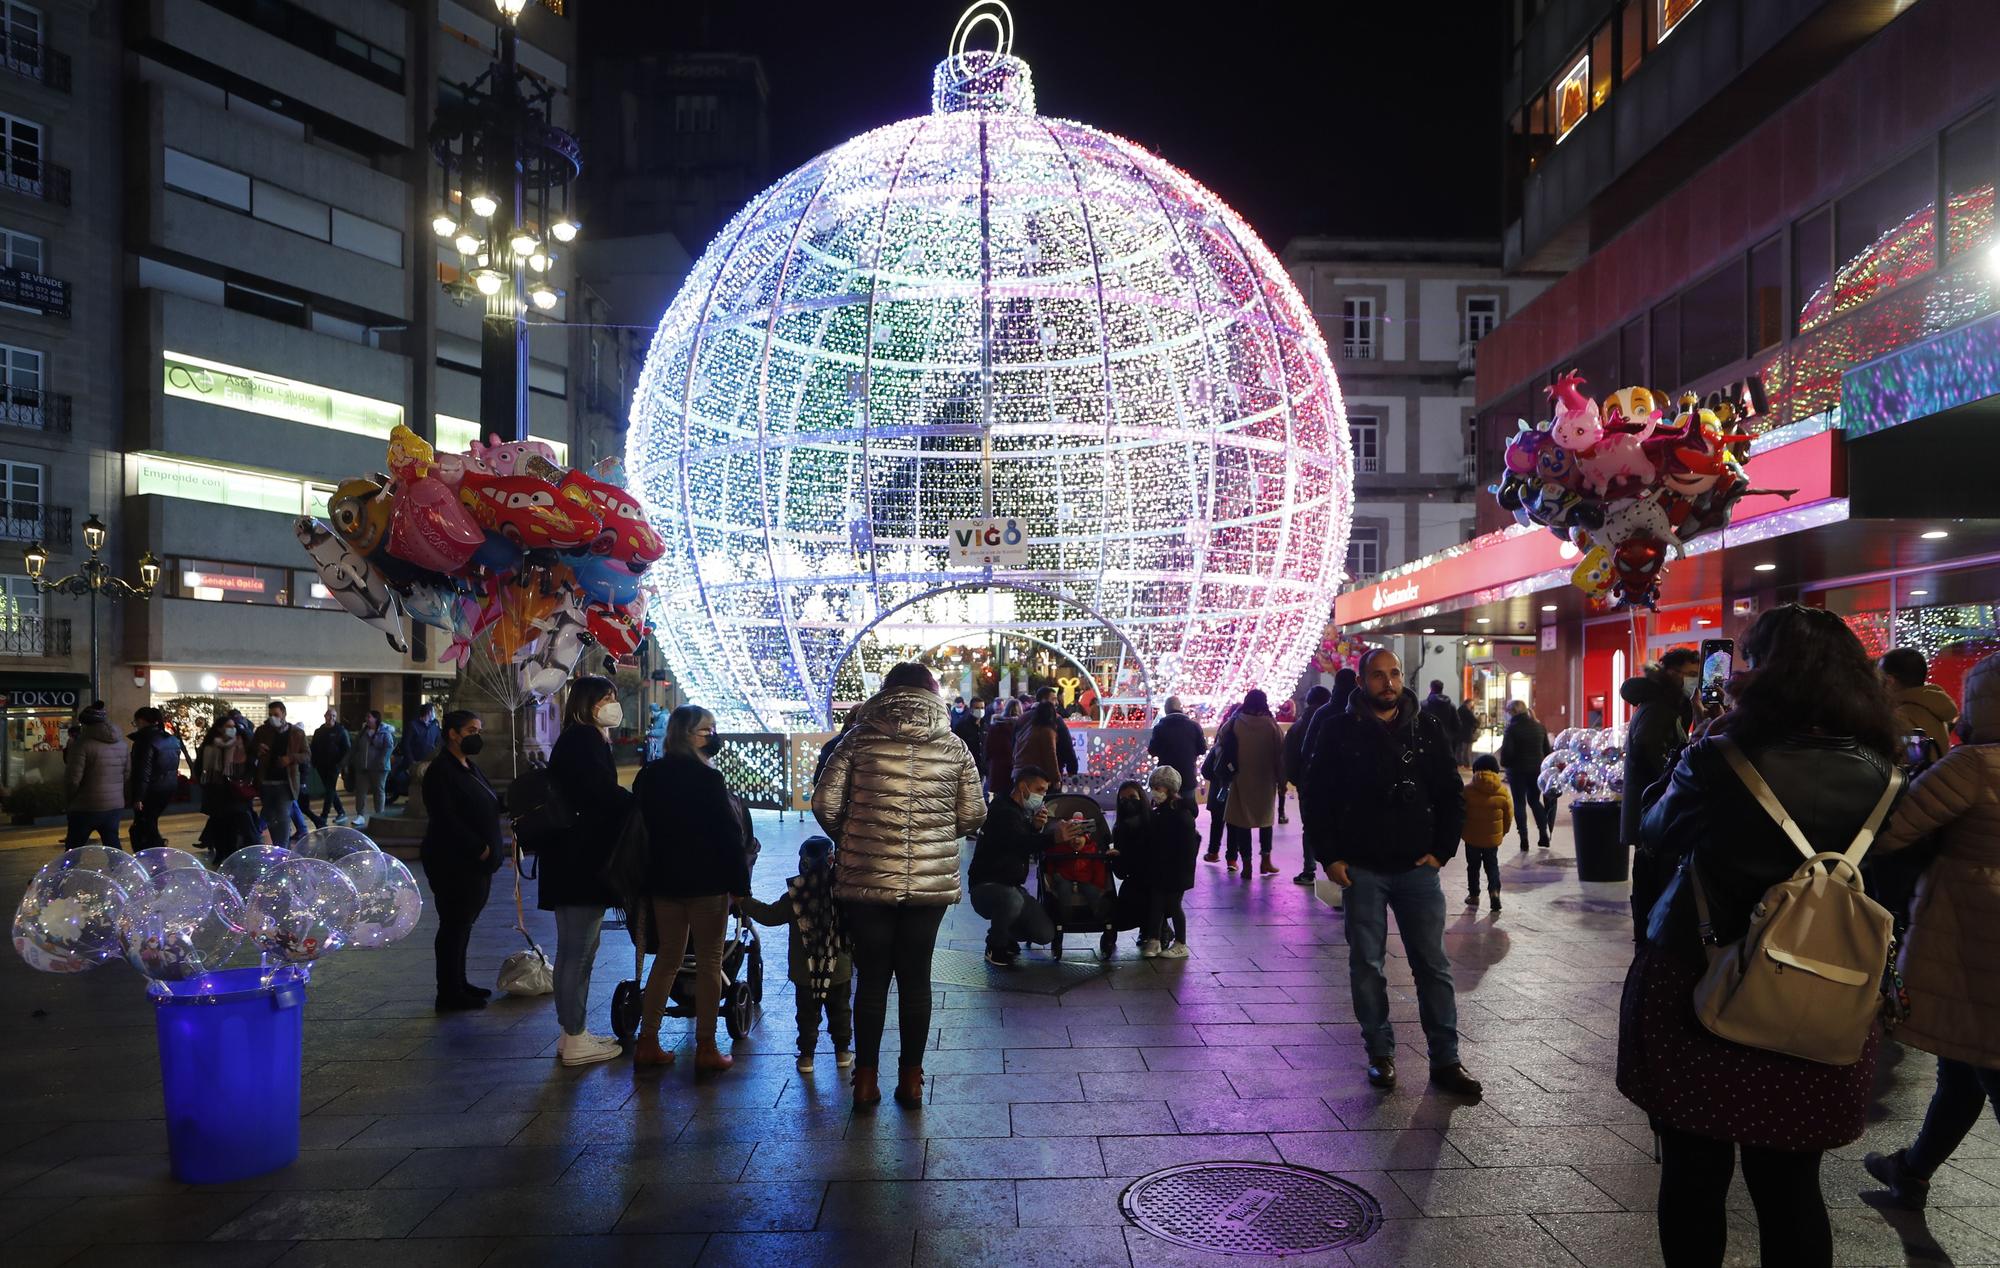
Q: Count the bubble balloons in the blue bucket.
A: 8